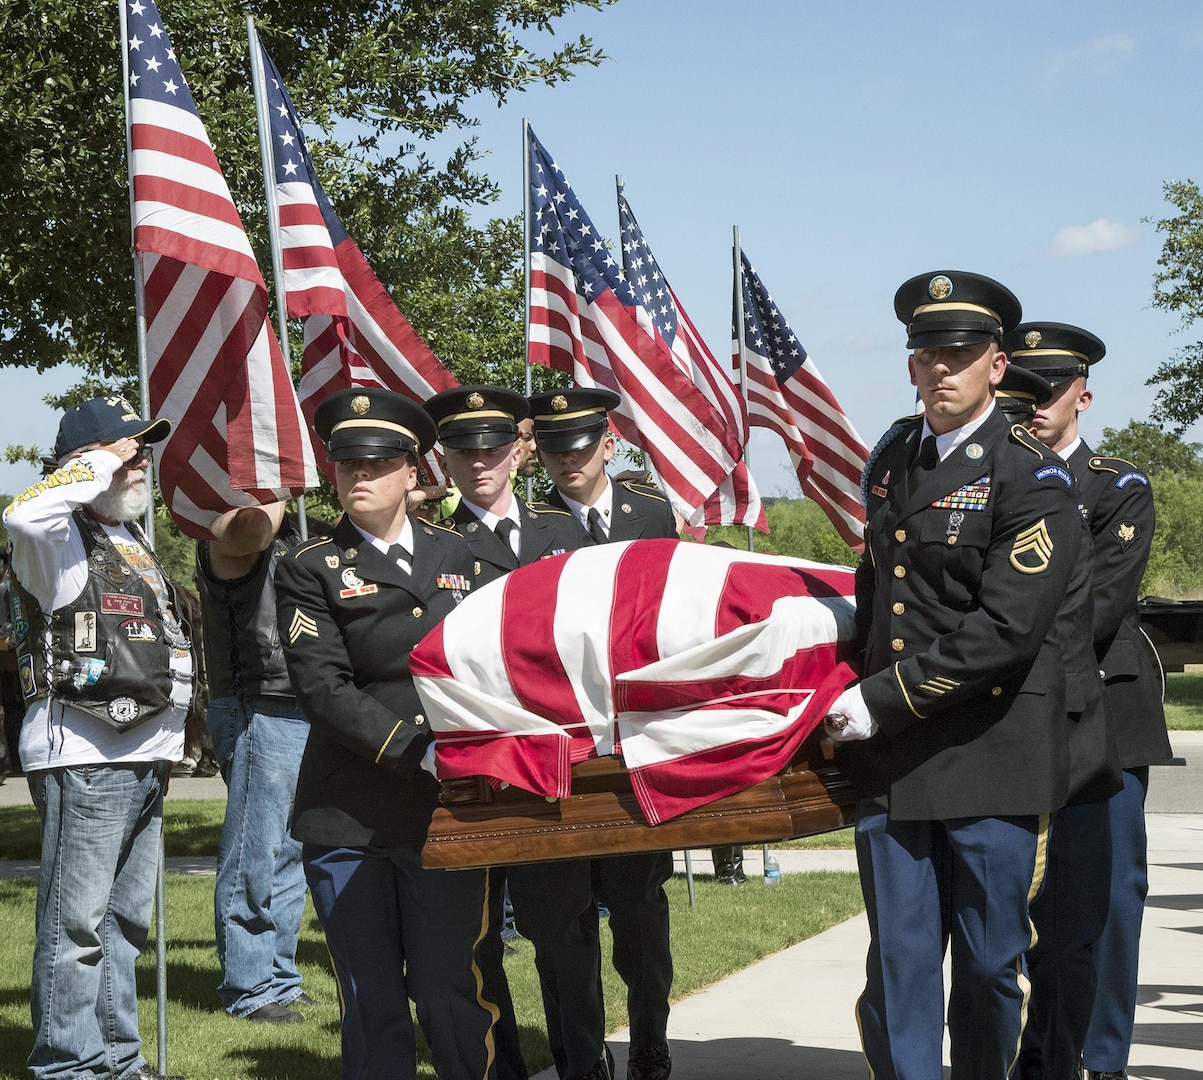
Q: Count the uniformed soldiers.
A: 6